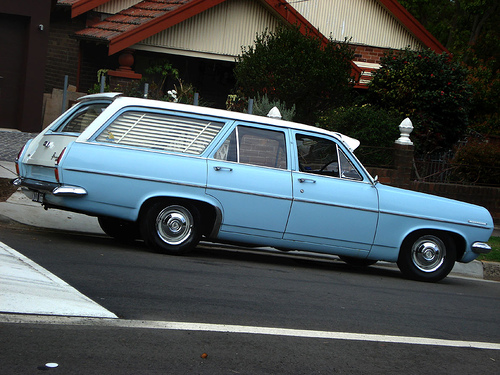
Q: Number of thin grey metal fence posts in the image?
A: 5